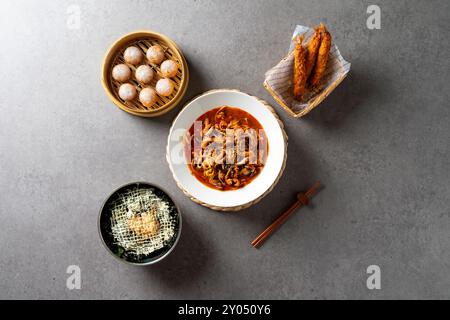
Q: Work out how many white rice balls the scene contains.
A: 8